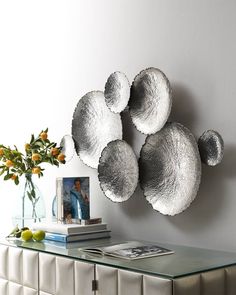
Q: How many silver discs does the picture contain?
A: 7